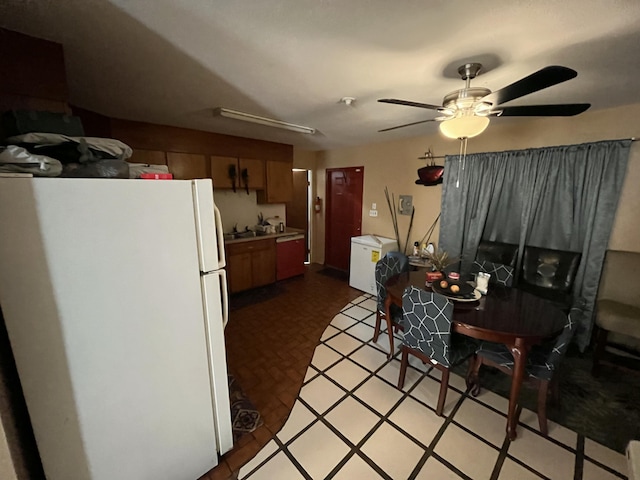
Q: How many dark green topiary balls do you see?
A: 0